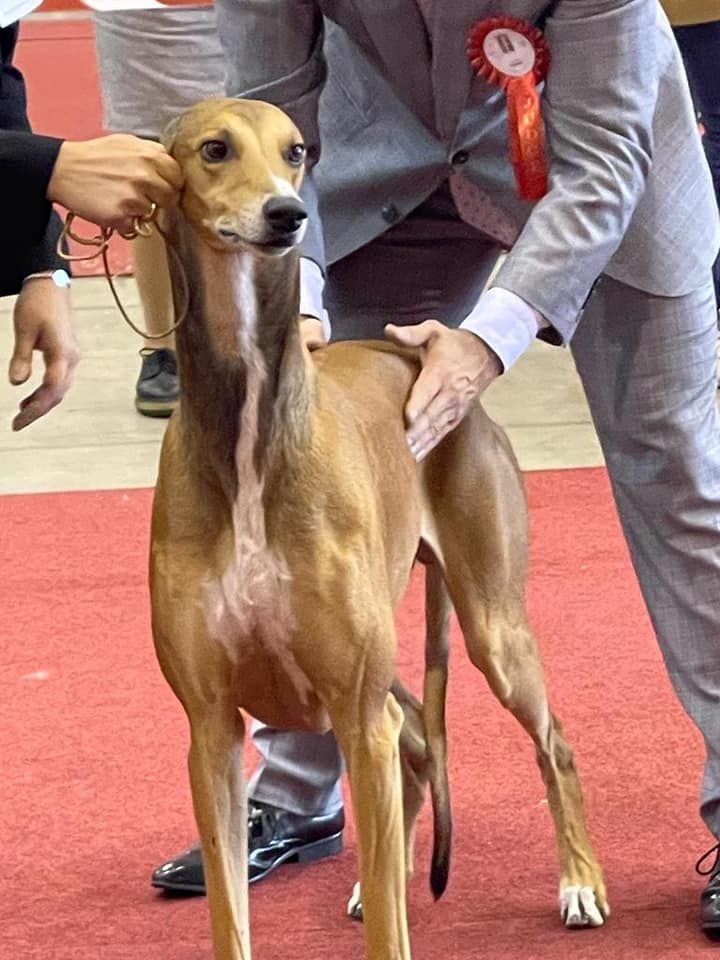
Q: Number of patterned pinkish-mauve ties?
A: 1